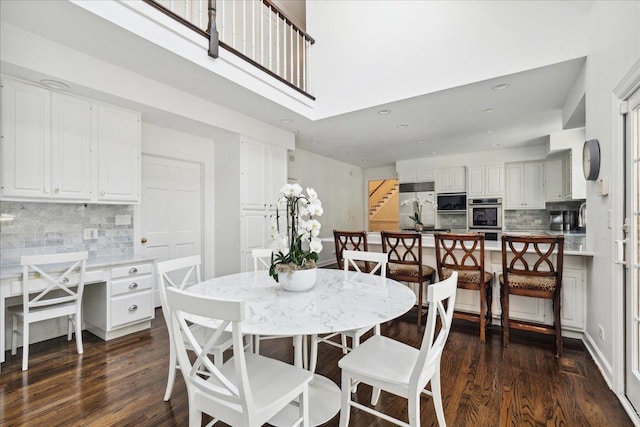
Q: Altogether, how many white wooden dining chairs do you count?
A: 6